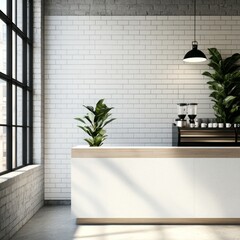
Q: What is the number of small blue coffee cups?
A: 0